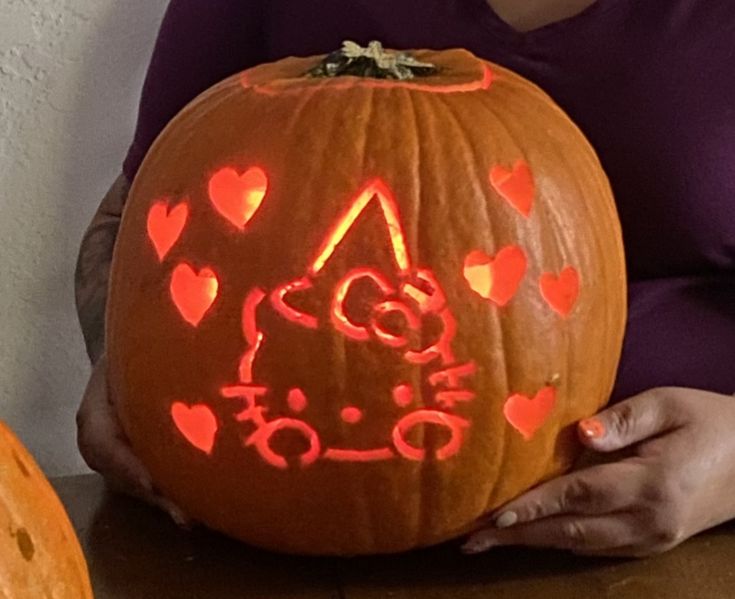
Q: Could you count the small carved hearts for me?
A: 8